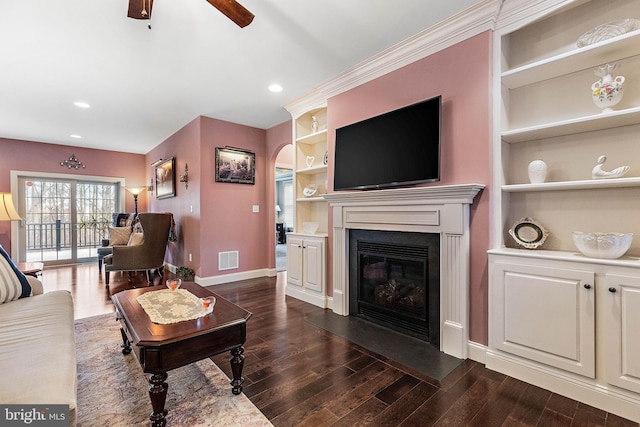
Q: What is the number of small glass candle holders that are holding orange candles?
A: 2